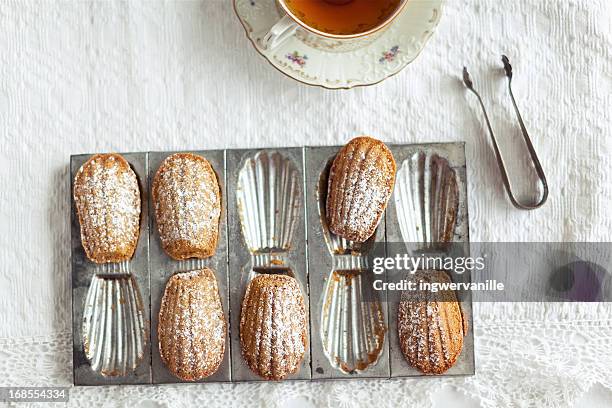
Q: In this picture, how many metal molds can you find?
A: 10